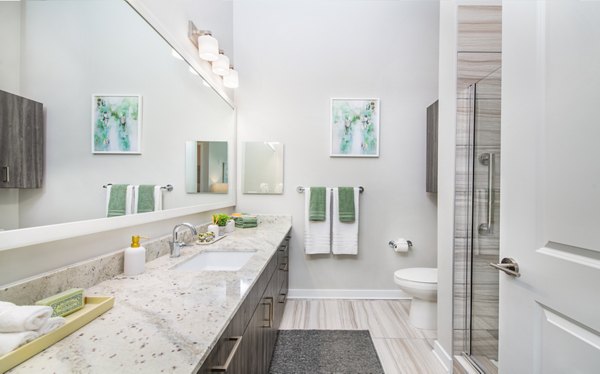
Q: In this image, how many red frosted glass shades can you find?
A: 0